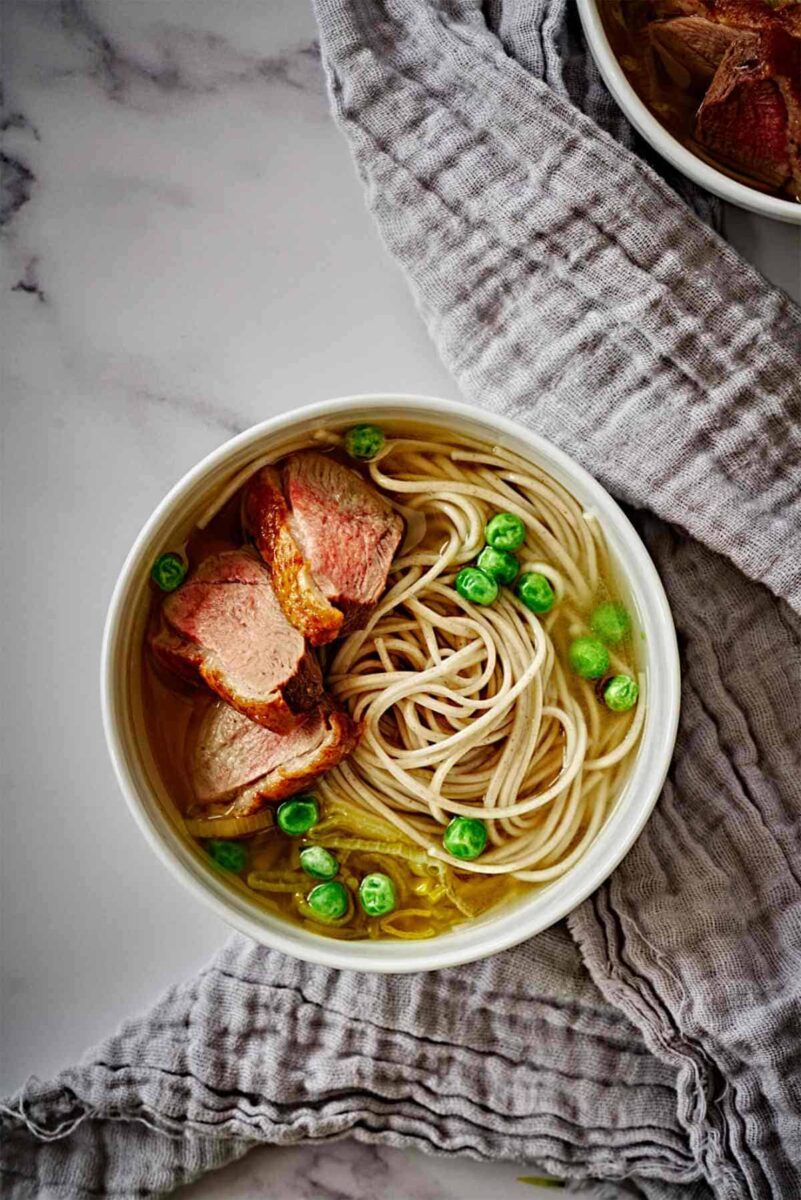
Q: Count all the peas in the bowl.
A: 15